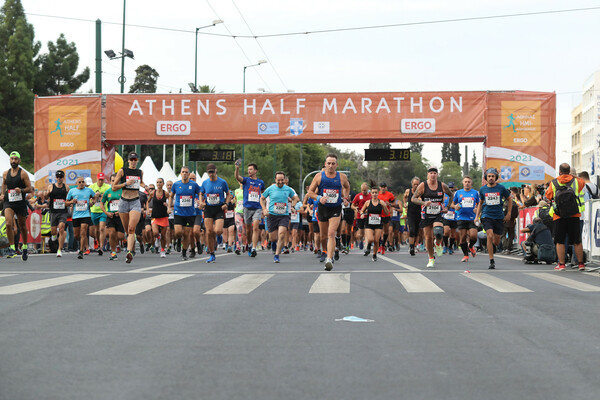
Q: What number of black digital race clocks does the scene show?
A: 2